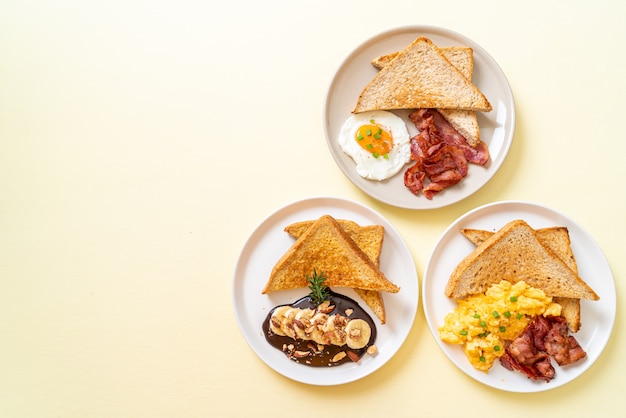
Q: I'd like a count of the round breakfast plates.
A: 3